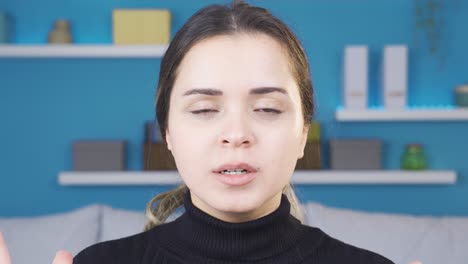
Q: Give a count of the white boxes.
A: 2